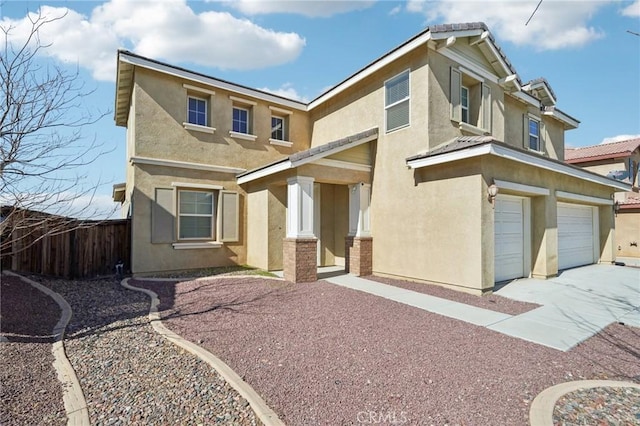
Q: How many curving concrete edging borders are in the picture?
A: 3